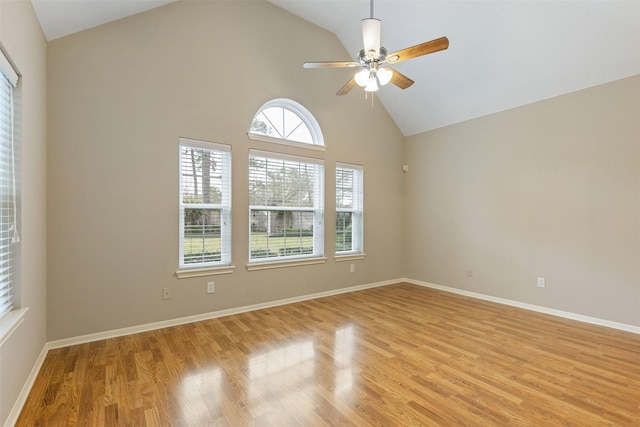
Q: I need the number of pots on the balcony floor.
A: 0